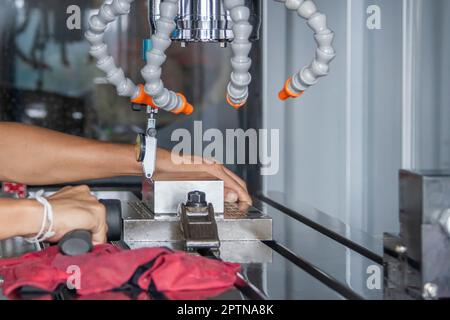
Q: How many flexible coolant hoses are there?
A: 4